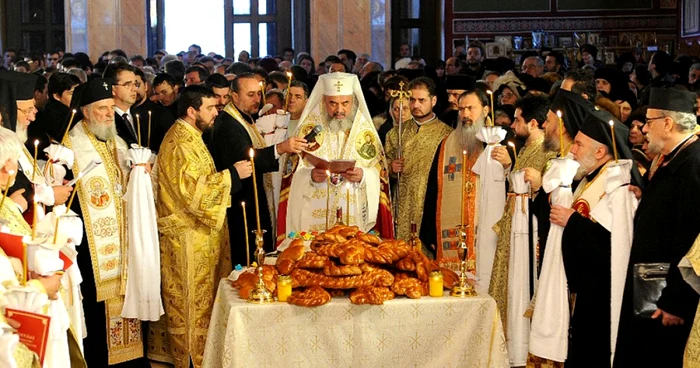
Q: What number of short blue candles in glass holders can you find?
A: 0